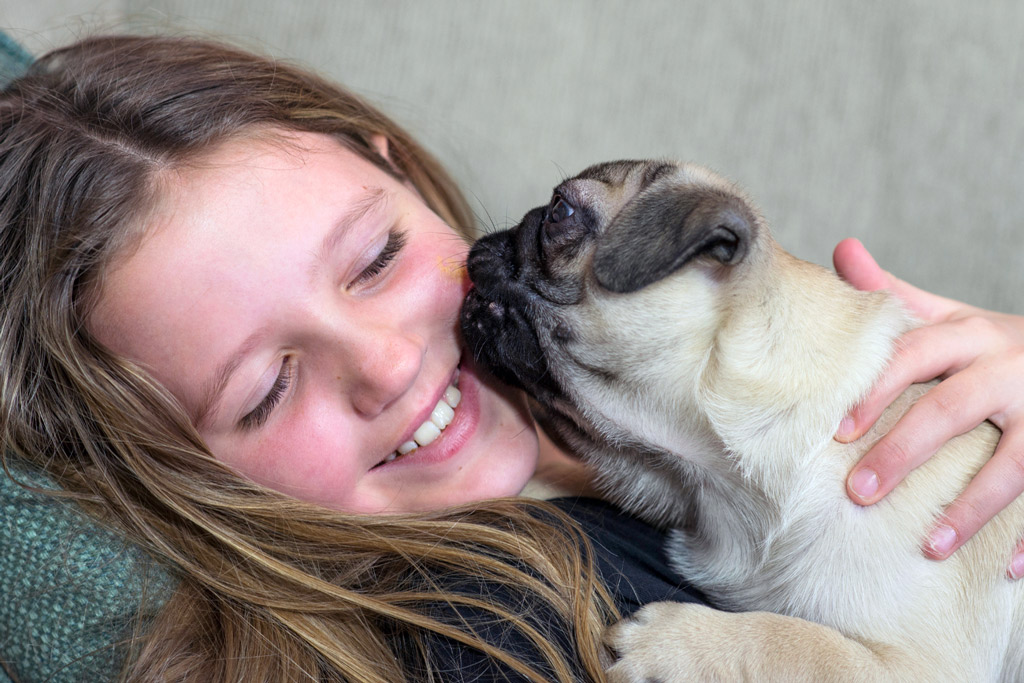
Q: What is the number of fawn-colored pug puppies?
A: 1